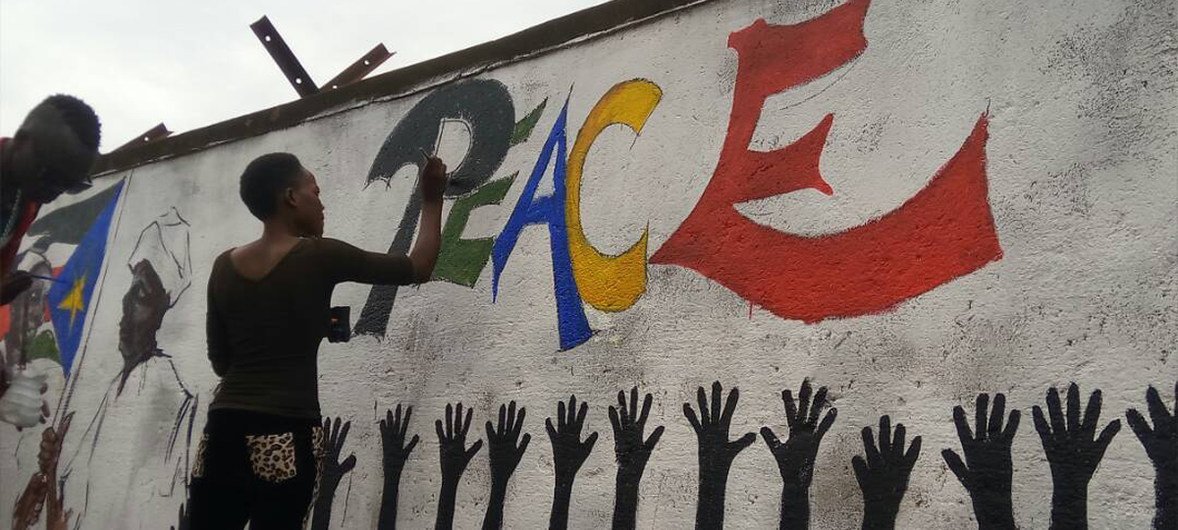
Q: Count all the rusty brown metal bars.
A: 3